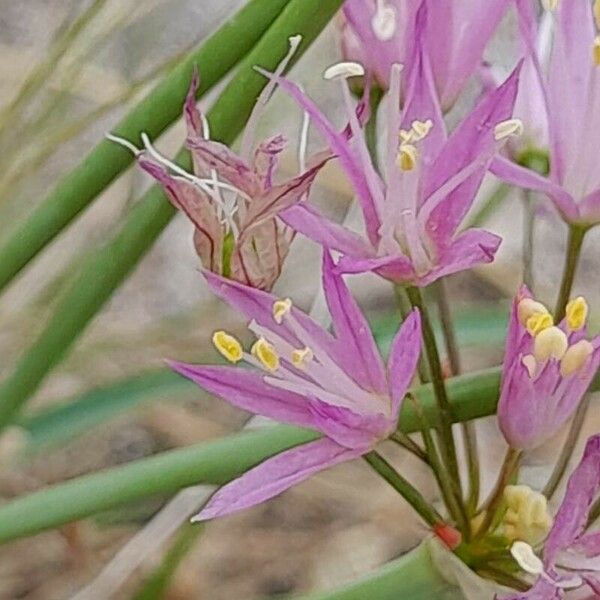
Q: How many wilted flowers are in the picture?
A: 1